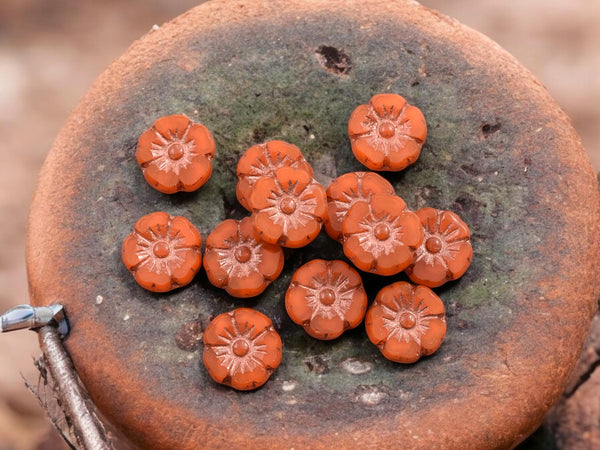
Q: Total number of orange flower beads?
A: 12